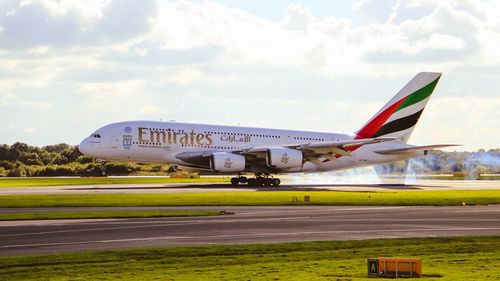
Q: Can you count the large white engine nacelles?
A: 2